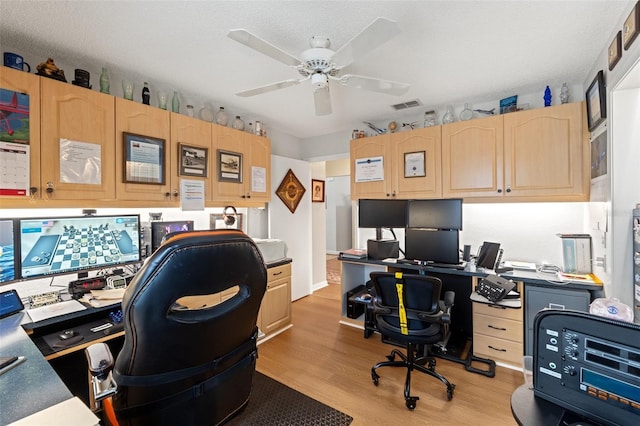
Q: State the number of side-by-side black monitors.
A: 2